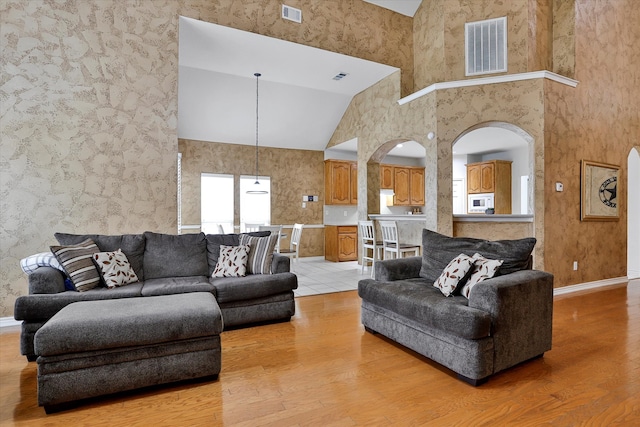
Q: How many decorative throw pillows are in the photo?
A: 6